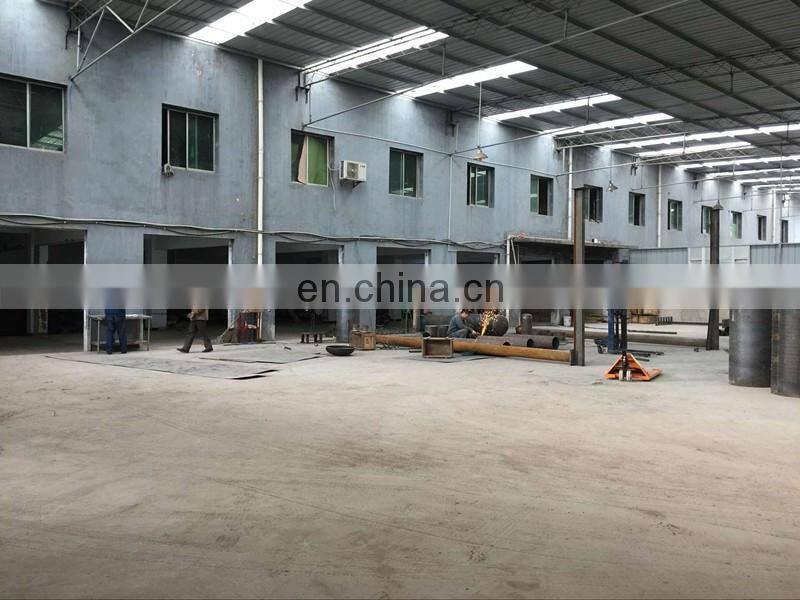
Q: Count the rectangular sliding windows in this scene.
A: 13